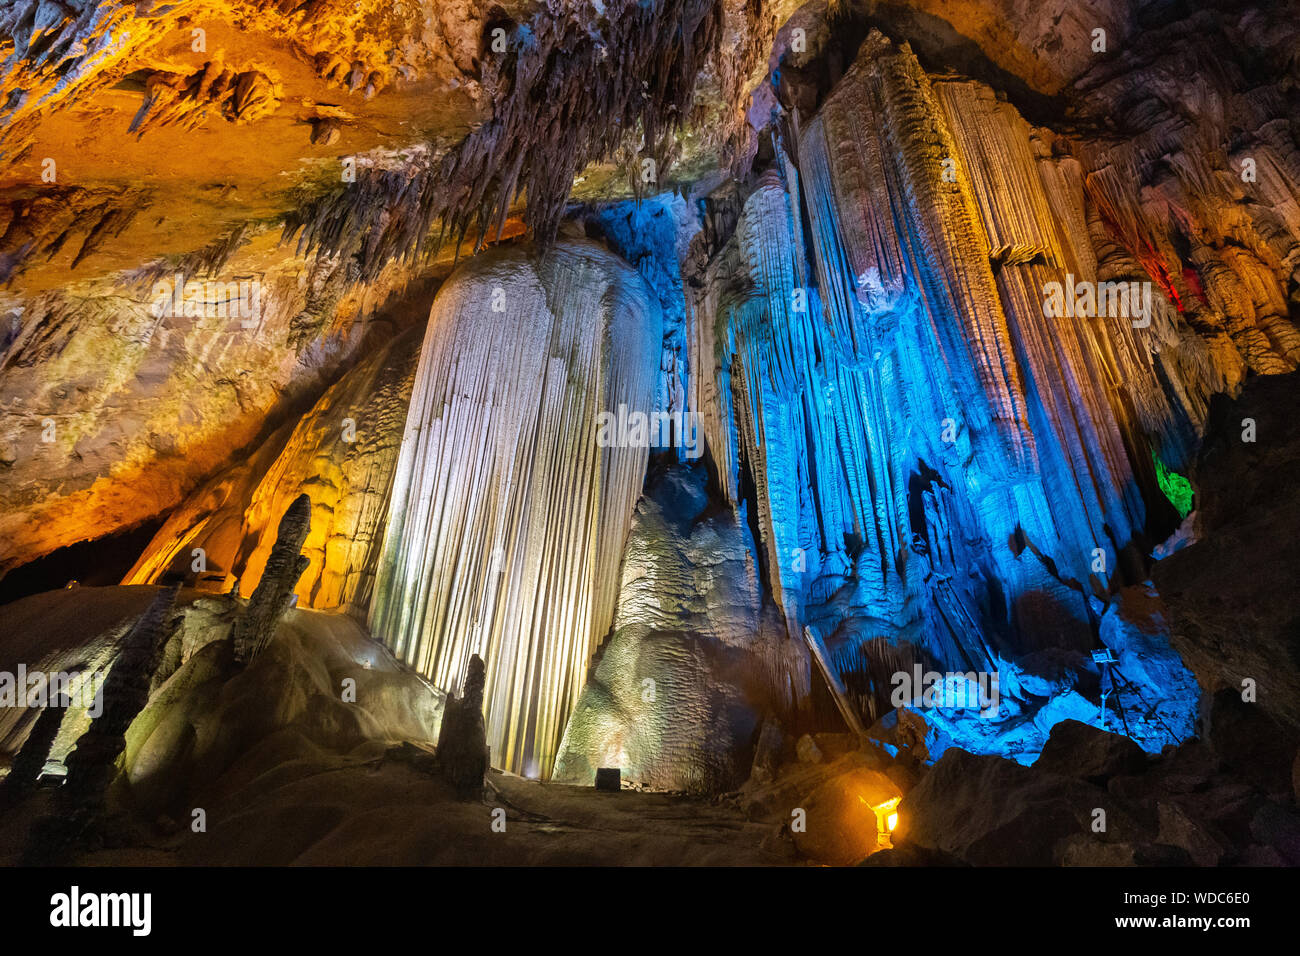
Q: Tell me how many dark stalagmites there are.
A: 4